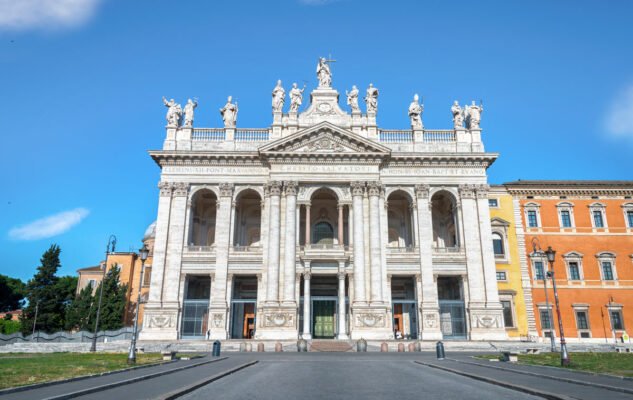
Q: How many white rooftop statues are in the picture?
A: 11